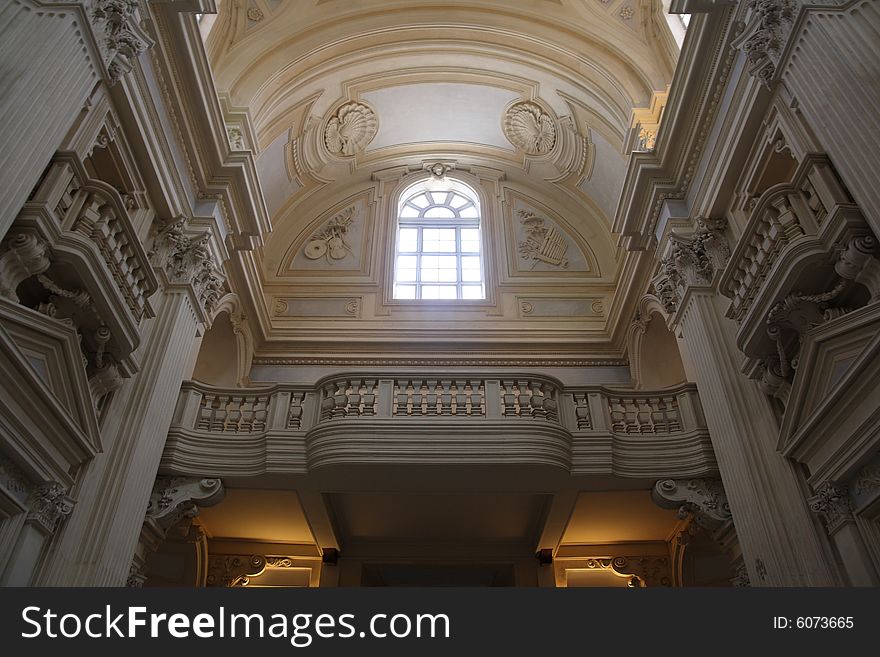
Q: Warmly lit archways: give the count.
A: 2